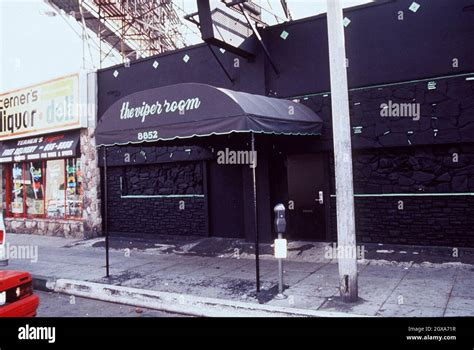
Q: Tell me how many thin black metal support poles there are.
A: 2